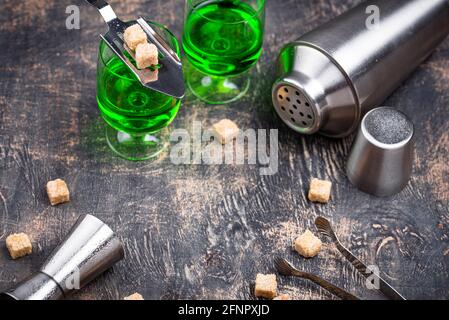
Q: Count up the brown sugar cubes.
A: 10